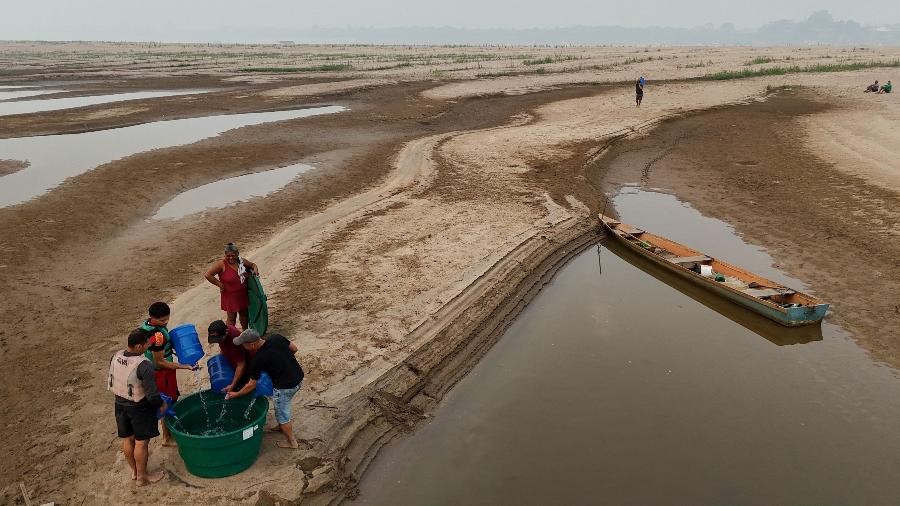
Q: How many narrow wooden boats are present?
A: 1